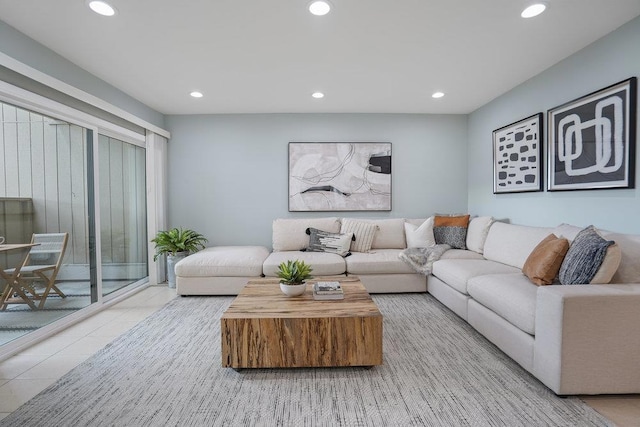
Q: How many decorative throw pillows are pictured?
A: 6